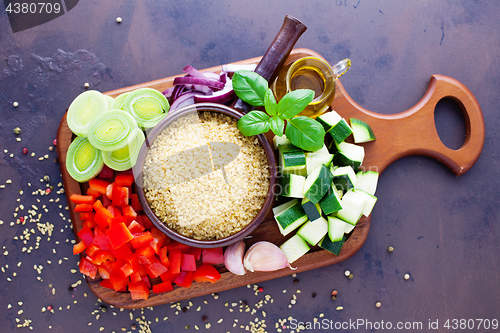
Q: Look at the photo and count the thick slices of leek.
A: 7